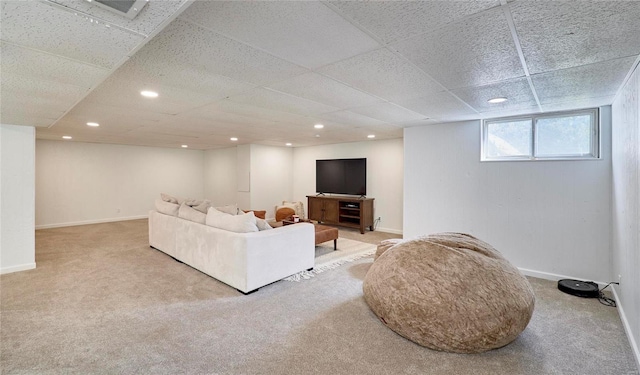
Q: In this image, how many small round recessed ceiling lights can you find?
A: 9